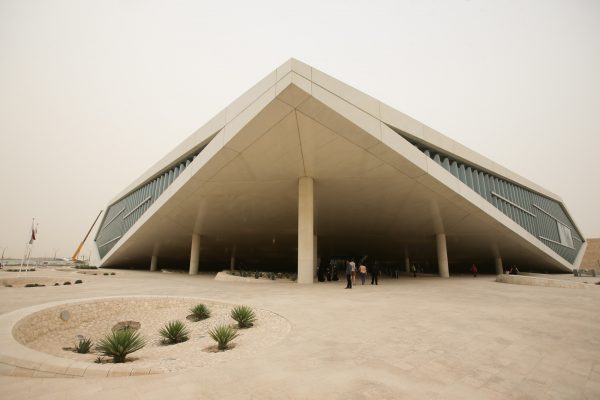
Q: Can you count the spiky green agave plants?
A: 6